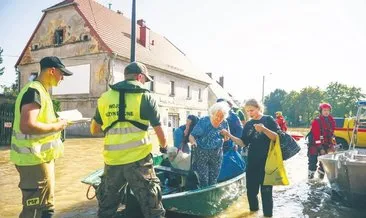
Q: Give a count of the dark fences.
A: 1